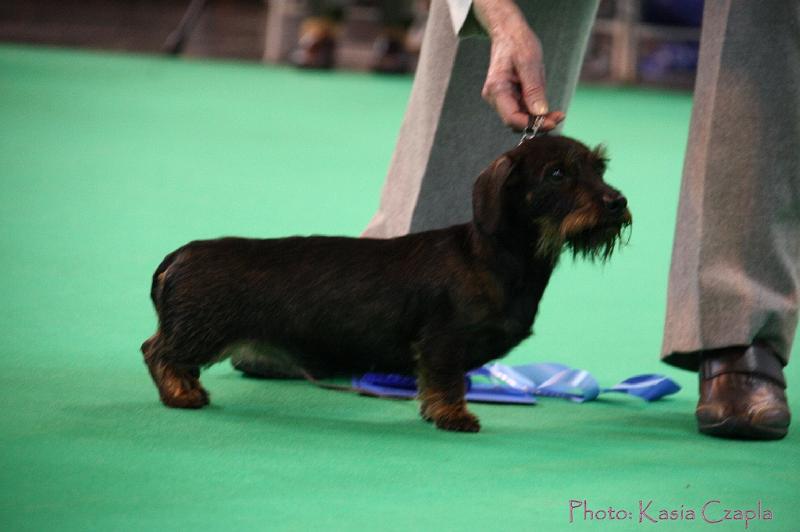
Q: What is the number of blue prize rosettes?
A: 1